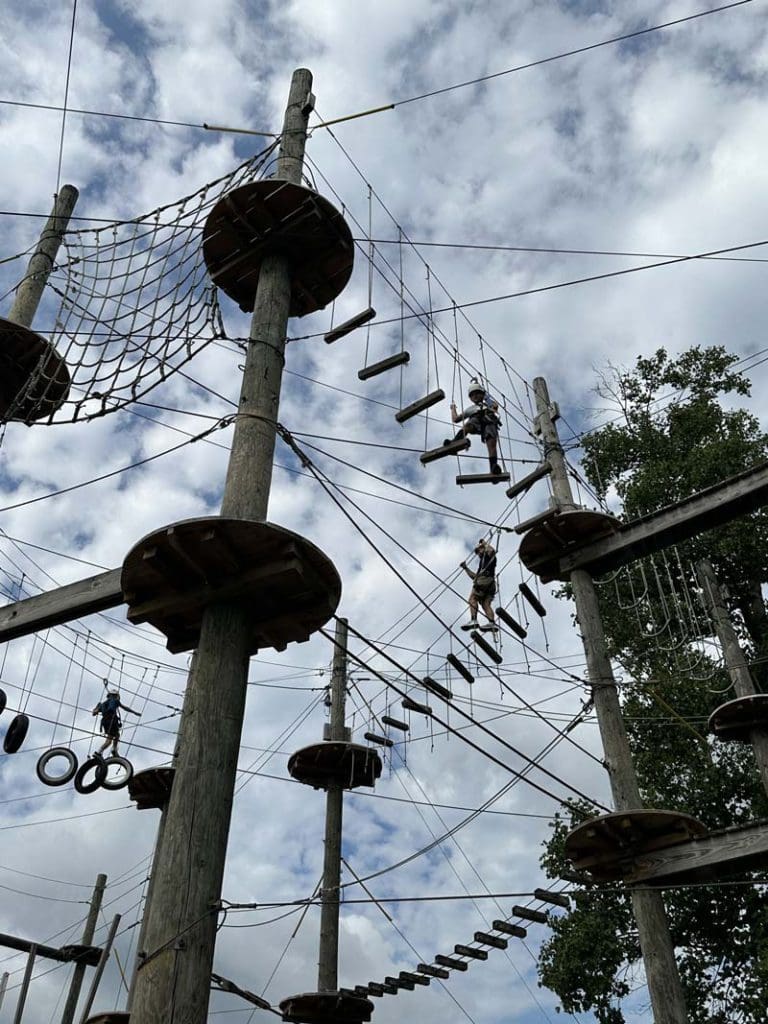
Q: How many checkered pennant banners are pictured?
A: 0